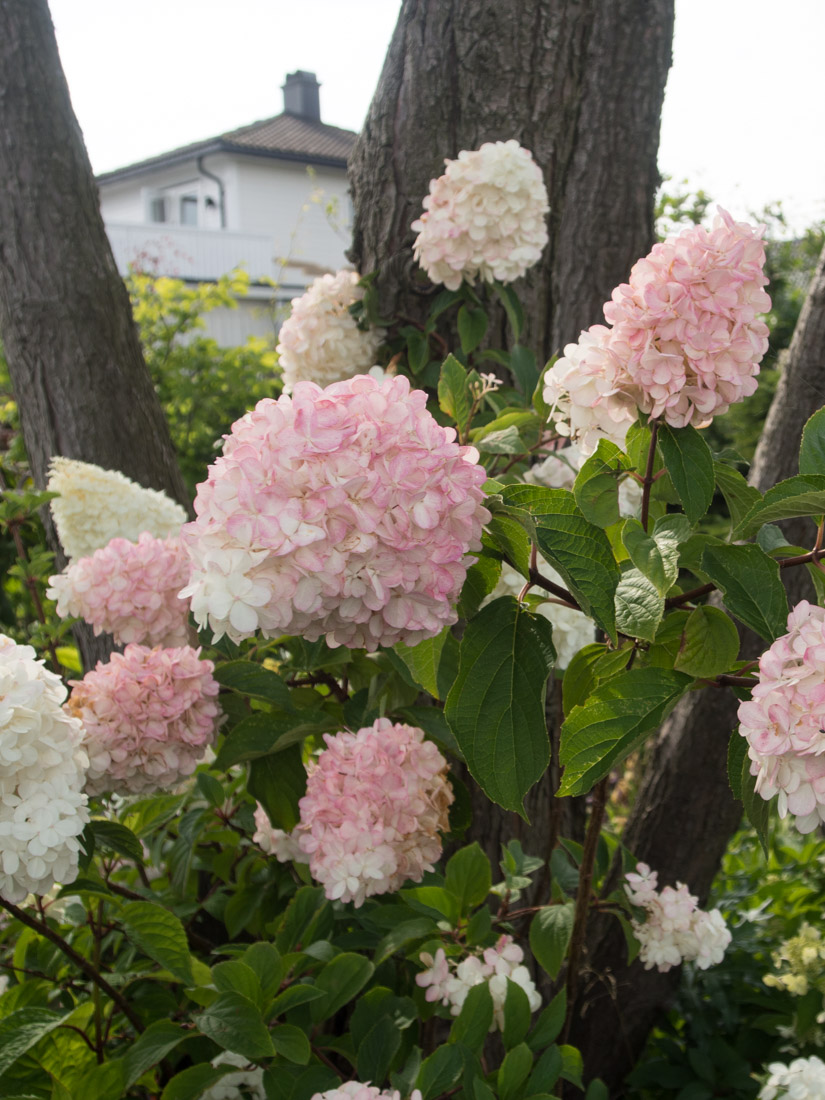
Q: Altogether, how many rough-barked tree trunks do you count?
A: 3